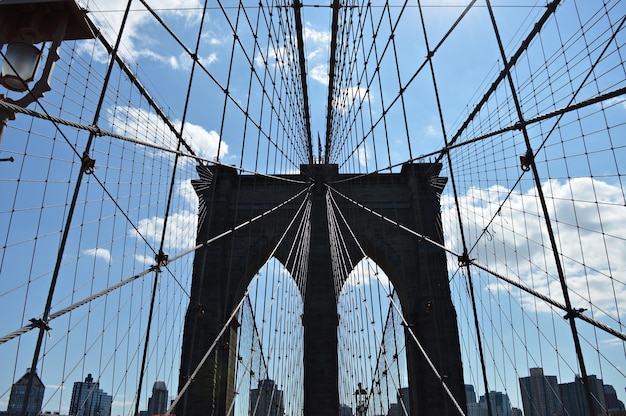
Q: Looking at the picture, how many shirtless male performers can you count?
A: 0